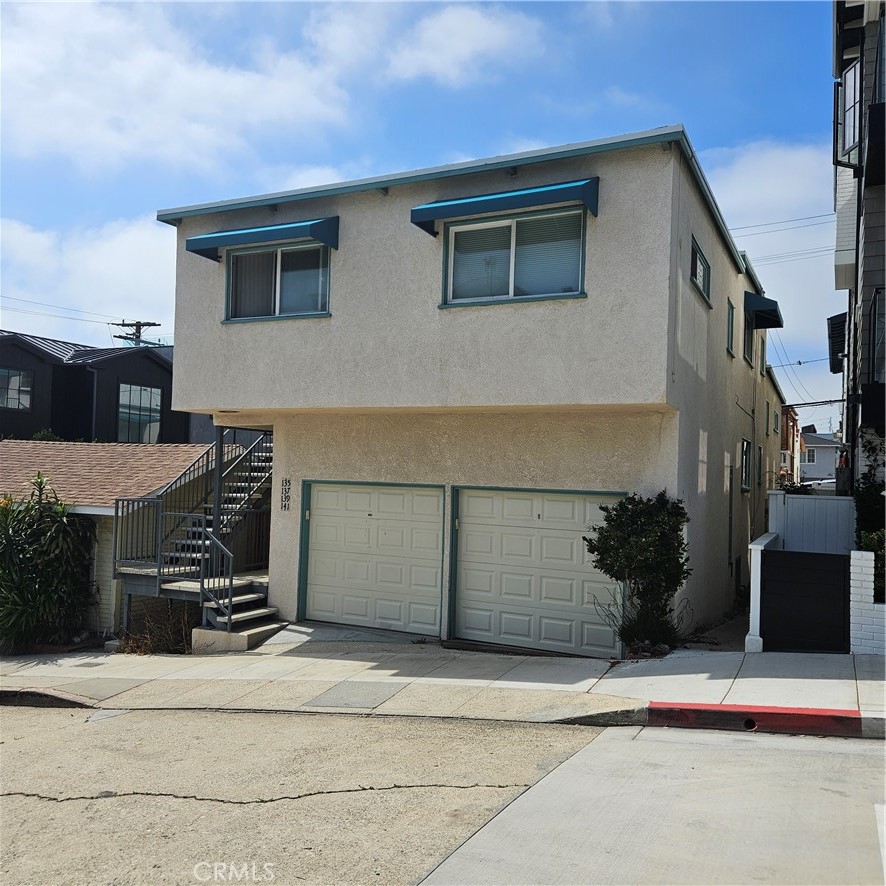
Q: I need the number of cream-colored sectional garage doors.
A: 2